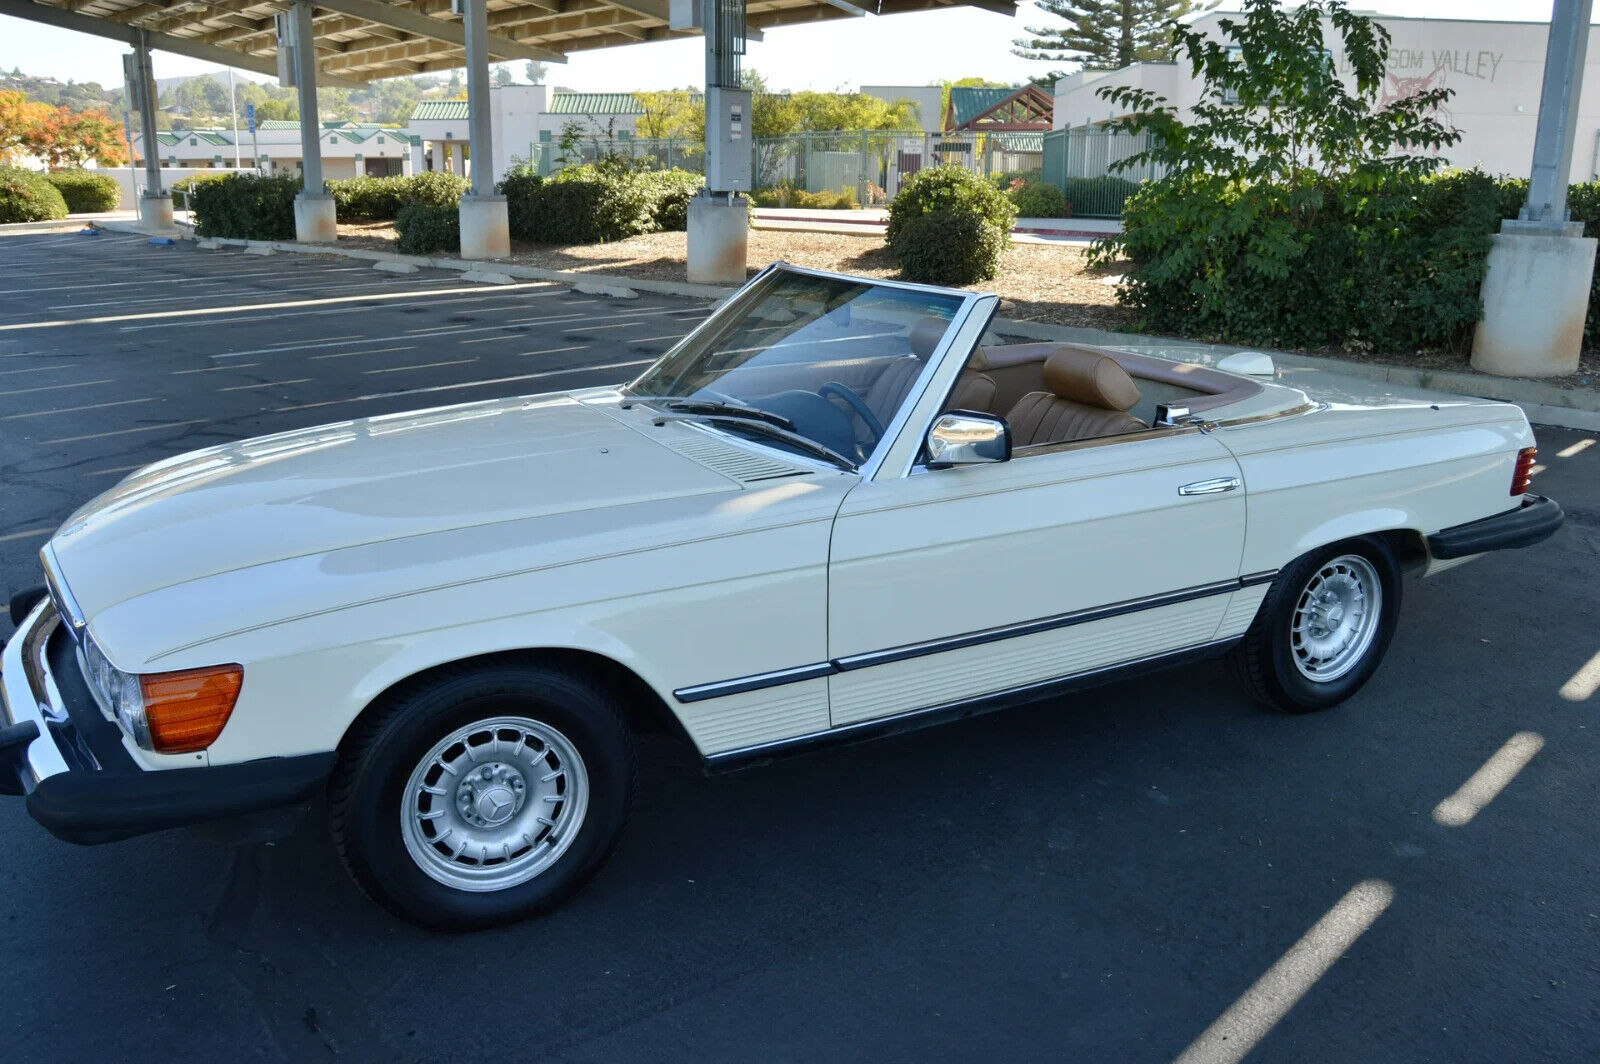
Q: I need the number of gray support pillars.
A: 5